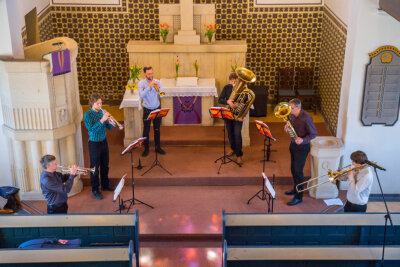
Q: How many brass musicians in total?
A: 6